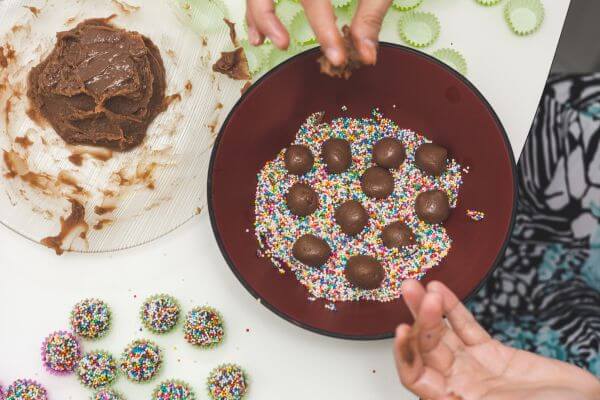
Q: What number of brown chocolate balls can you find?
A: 11